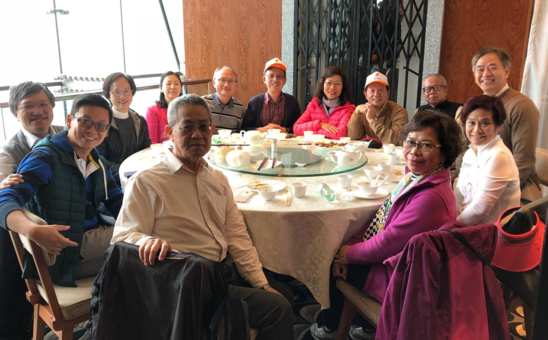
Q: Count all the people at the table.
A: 13